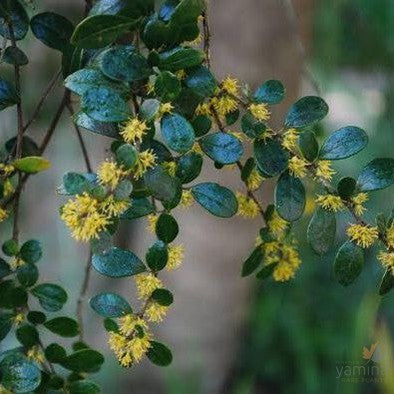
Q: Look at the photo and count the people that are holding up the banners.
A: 0